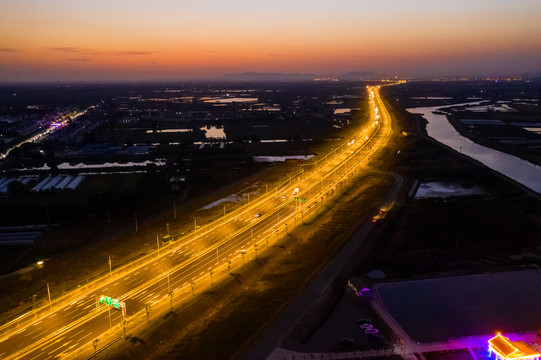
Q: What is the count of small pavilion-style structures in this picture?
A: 1